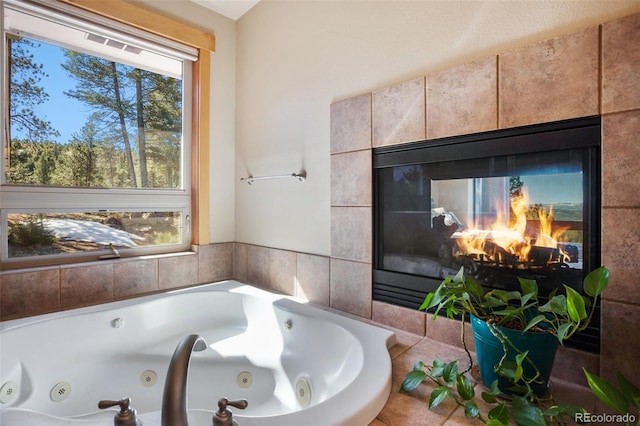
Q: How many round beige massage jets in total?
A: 5